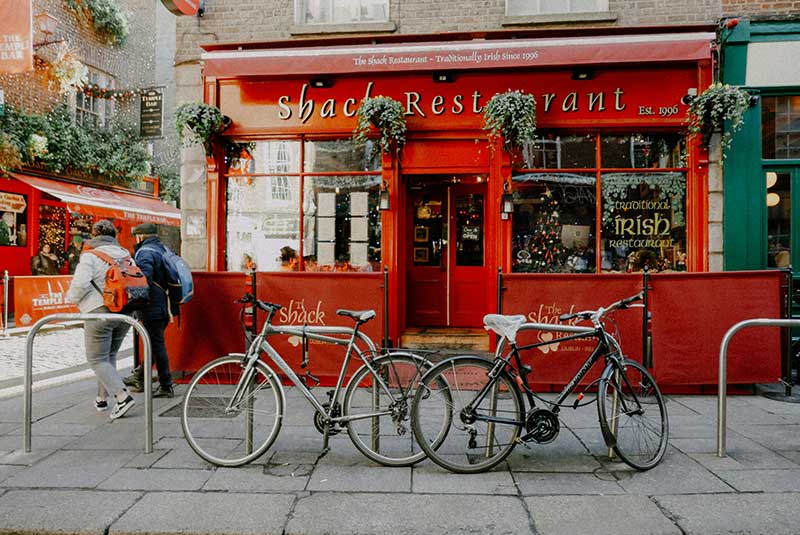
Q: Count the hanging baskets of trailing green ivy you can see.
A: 4